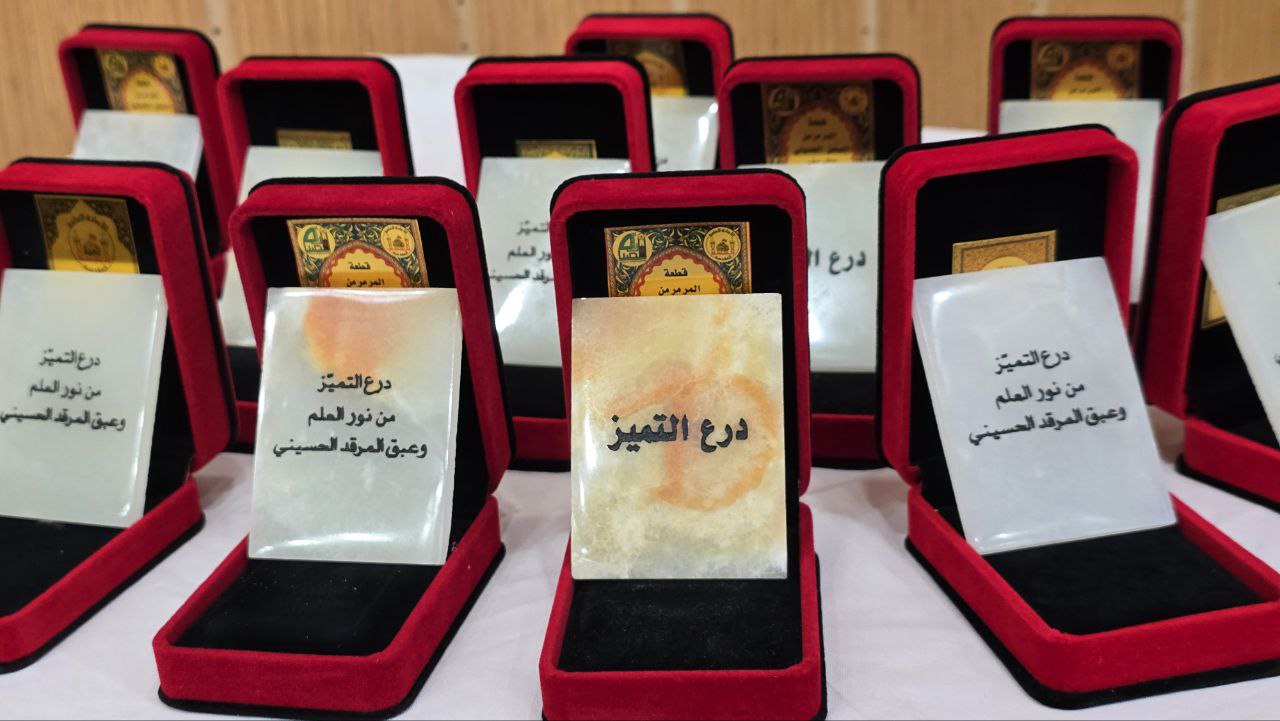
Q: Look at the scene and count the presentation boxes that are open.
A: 11